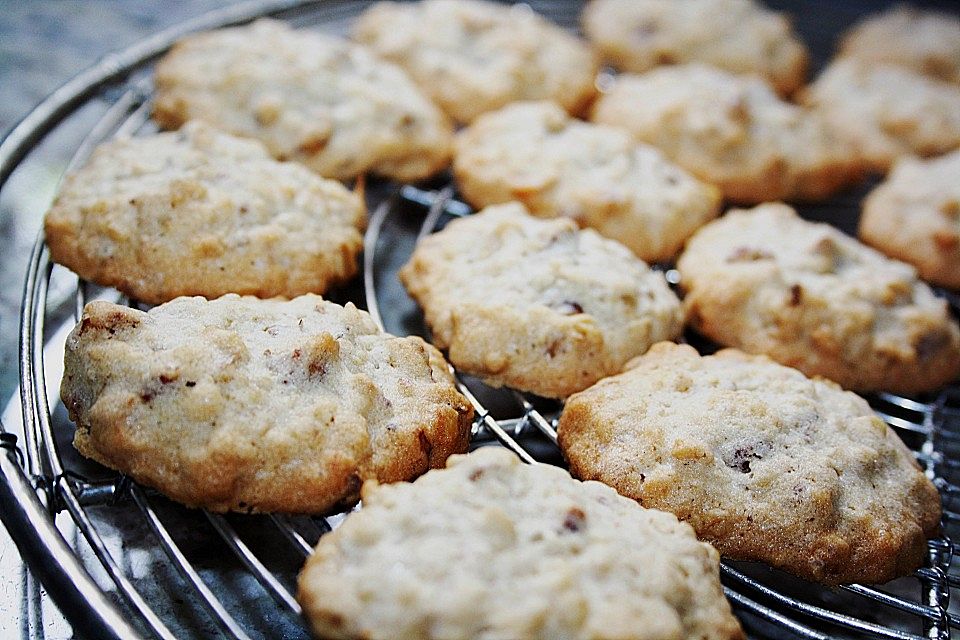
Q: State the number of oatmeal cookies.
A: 14